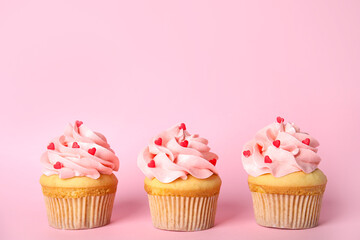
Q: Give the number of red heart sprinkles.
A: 15